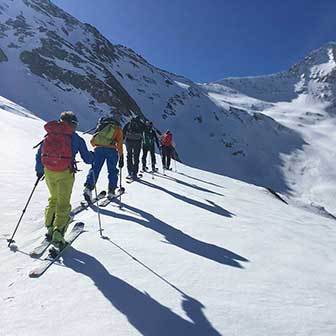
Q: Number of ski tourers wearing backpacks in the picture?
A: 5